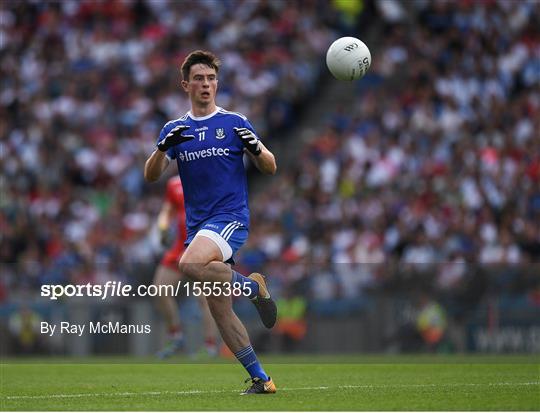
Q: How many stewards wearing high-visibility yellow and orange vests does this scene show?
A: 2